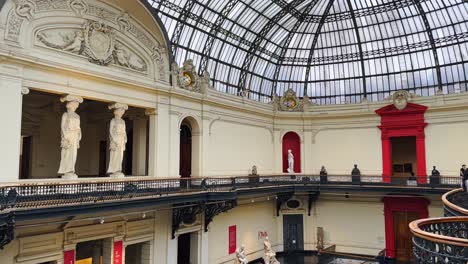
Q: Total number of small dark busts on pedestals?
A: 4